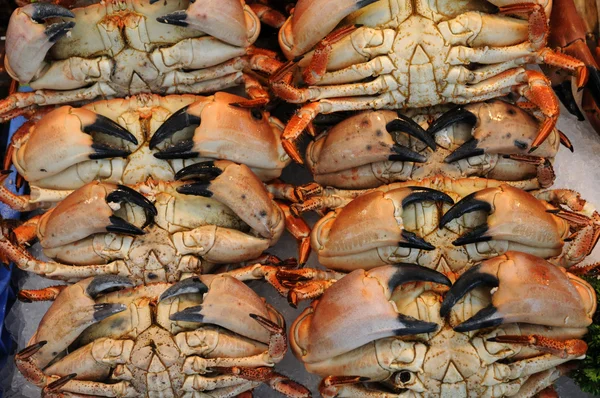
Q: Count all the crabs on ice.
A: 8